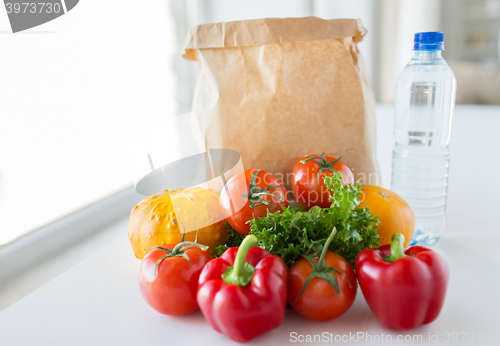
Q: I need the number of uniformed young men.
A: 0